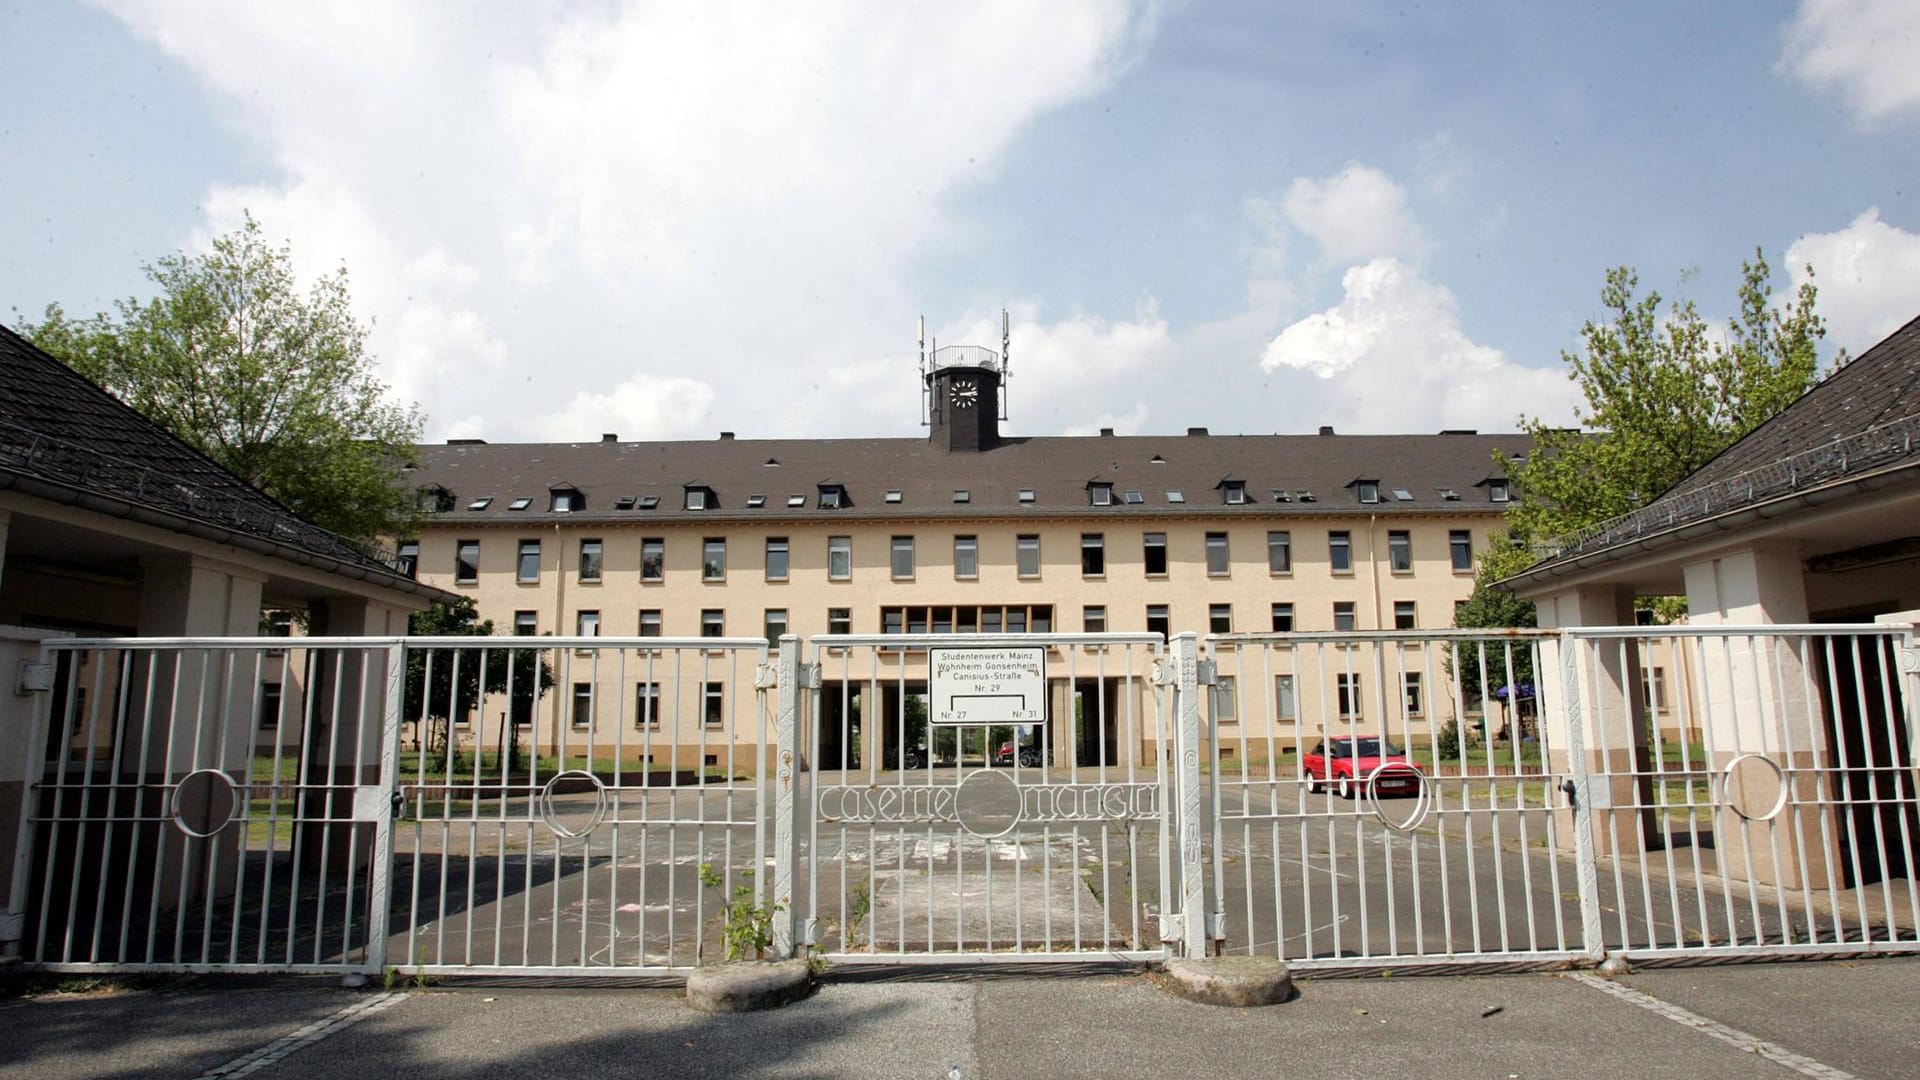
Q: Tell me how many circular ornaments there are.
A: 5